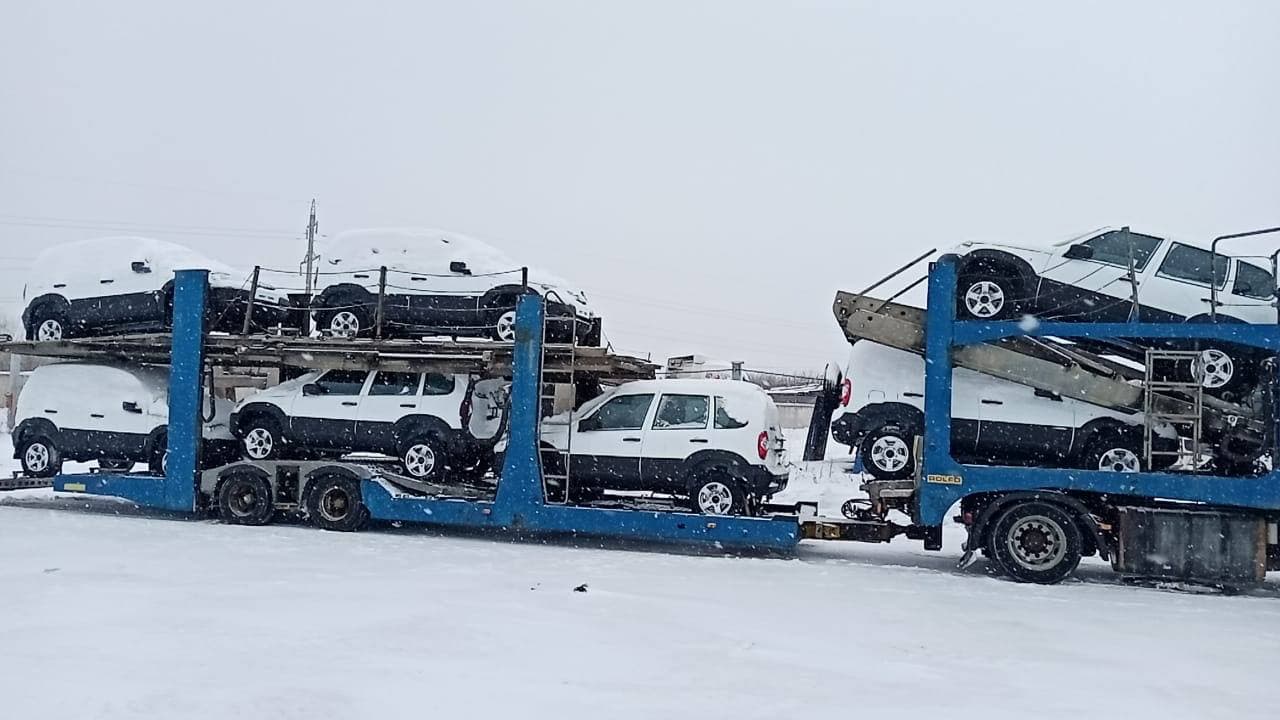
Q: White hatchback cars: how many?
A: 7